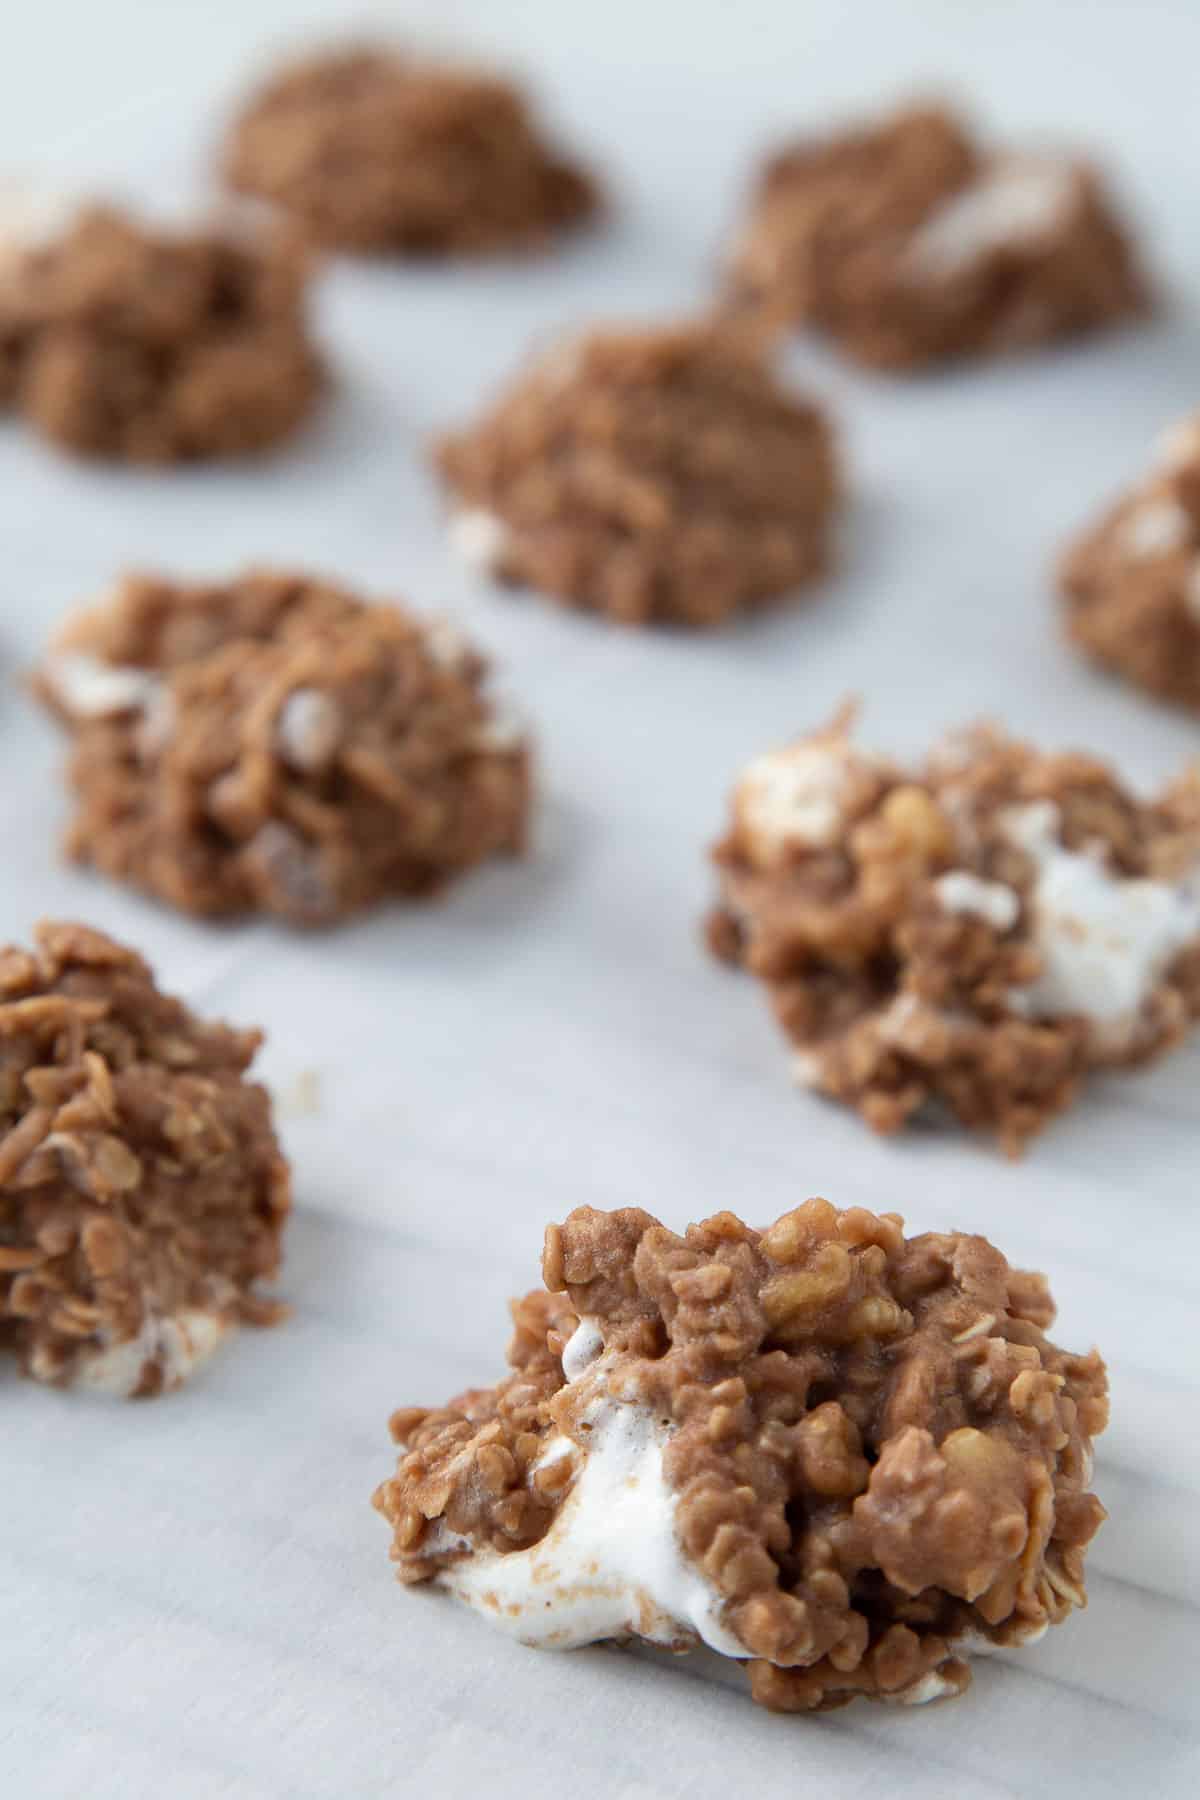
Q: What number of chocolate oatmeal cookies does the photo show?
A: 9